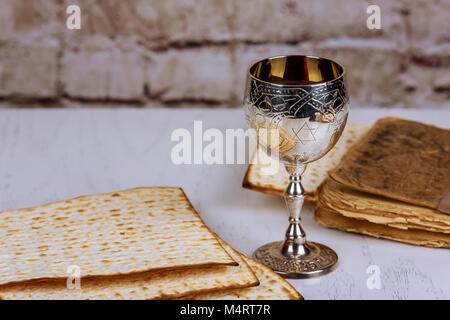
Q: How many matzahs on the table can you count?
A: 4